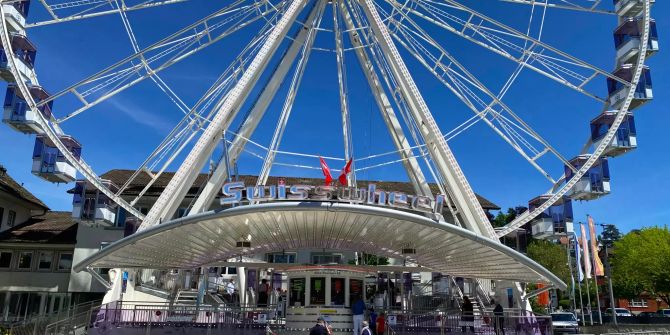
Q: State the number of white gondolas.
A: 11